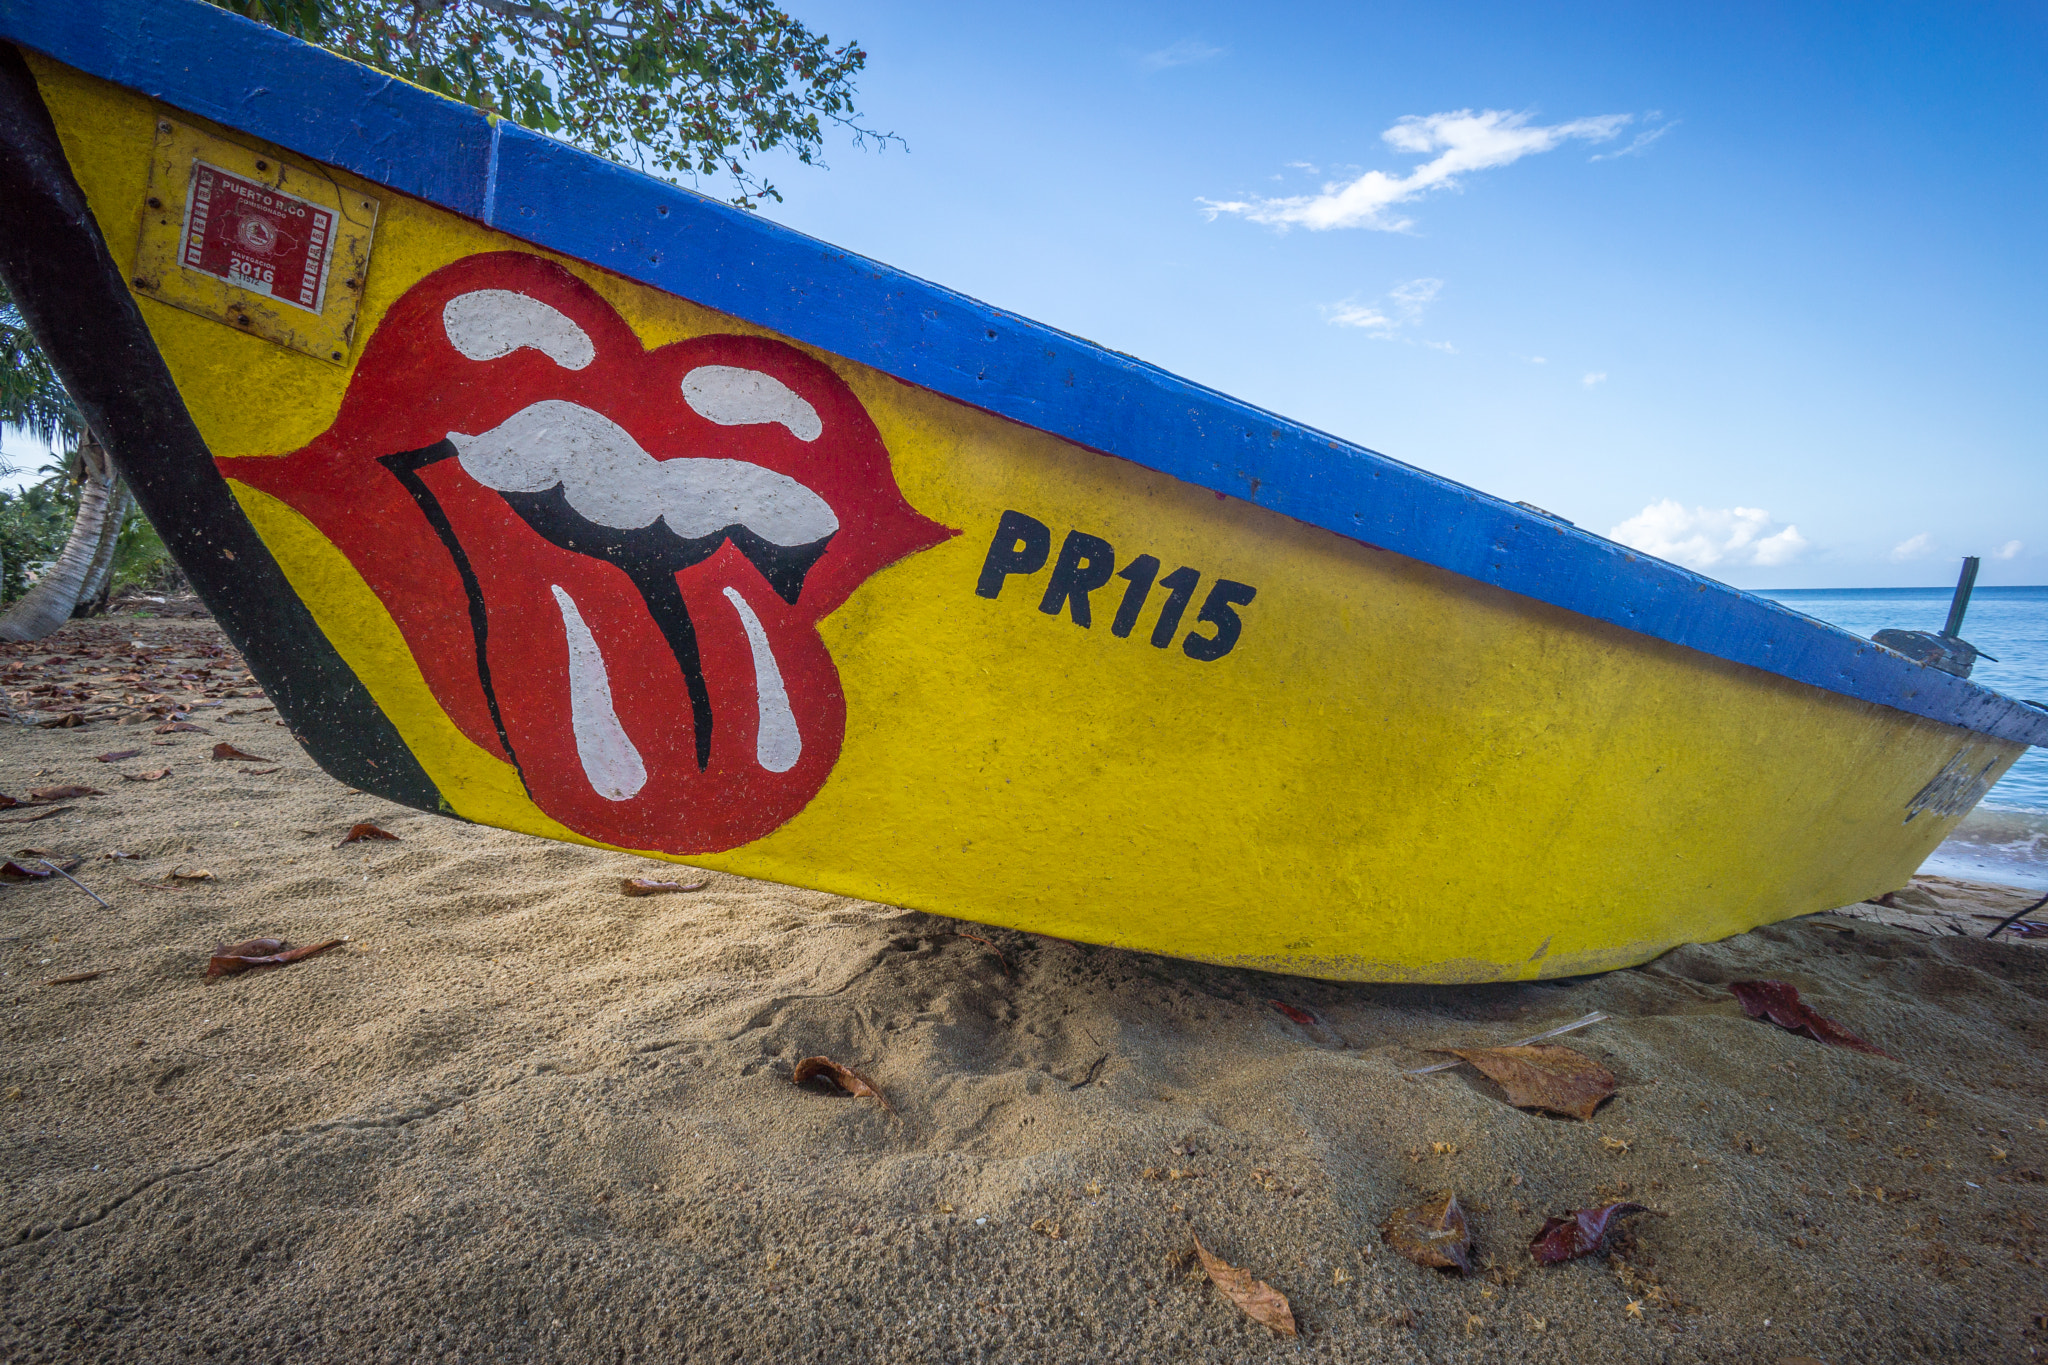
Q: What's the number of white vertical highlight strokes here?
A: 2